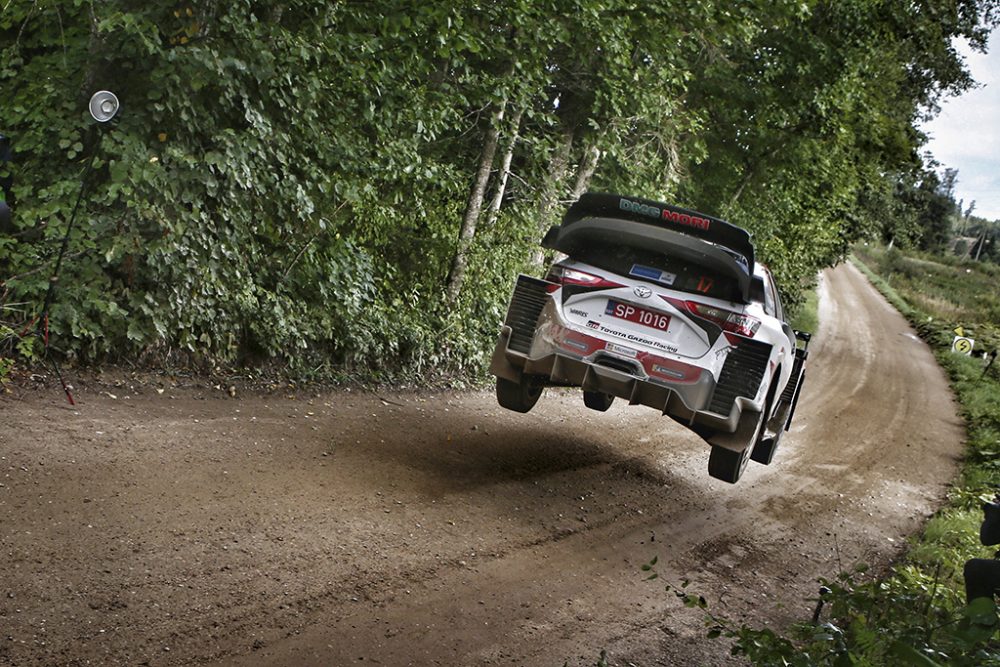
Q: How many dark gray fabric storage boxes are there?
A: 0